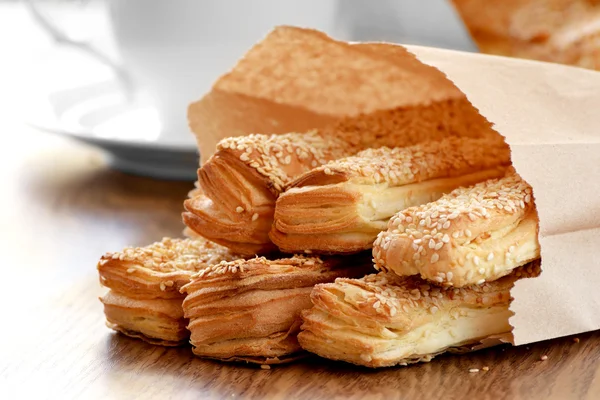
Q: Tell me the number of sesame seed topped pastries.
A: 6